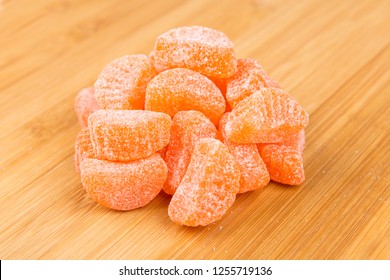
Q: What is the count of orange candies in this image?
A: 13